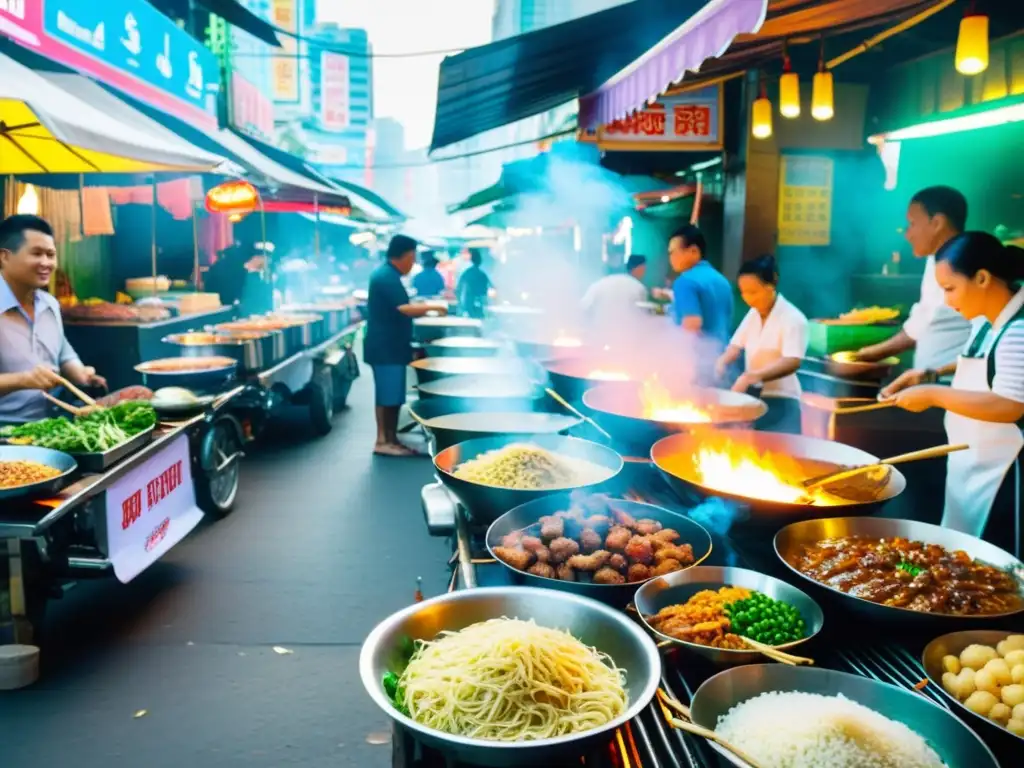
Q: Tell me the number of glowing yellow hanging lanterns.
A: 4